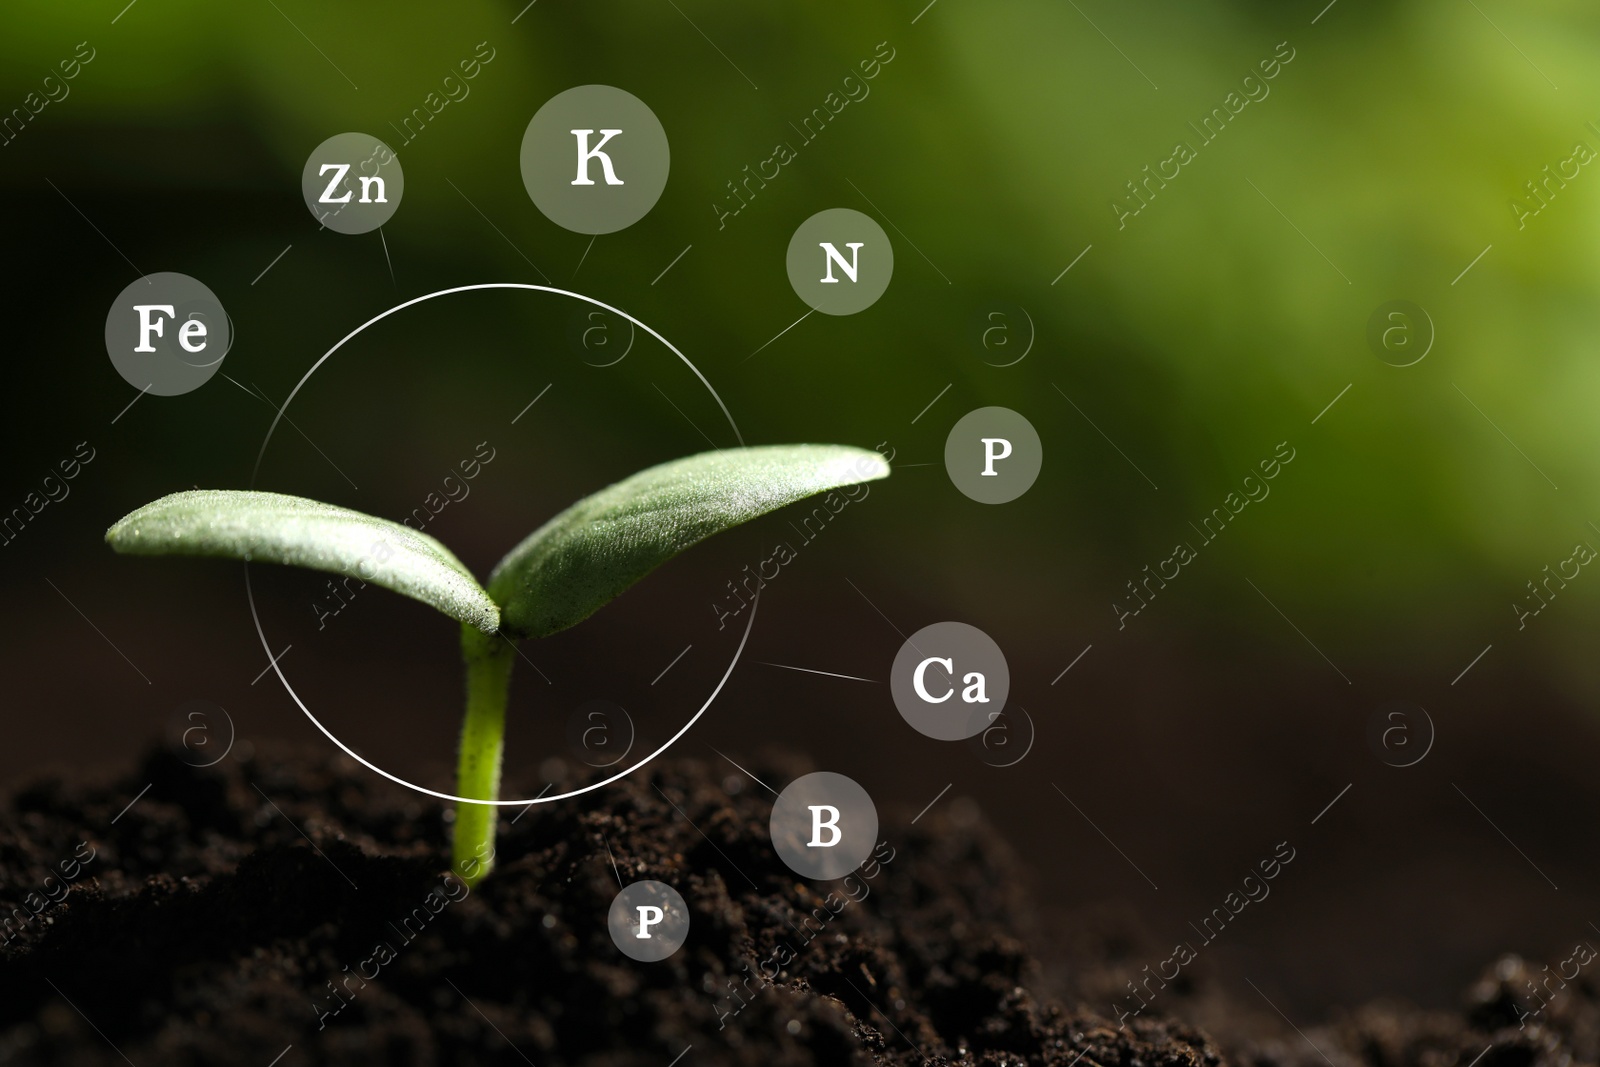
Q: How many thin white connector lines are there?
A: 8